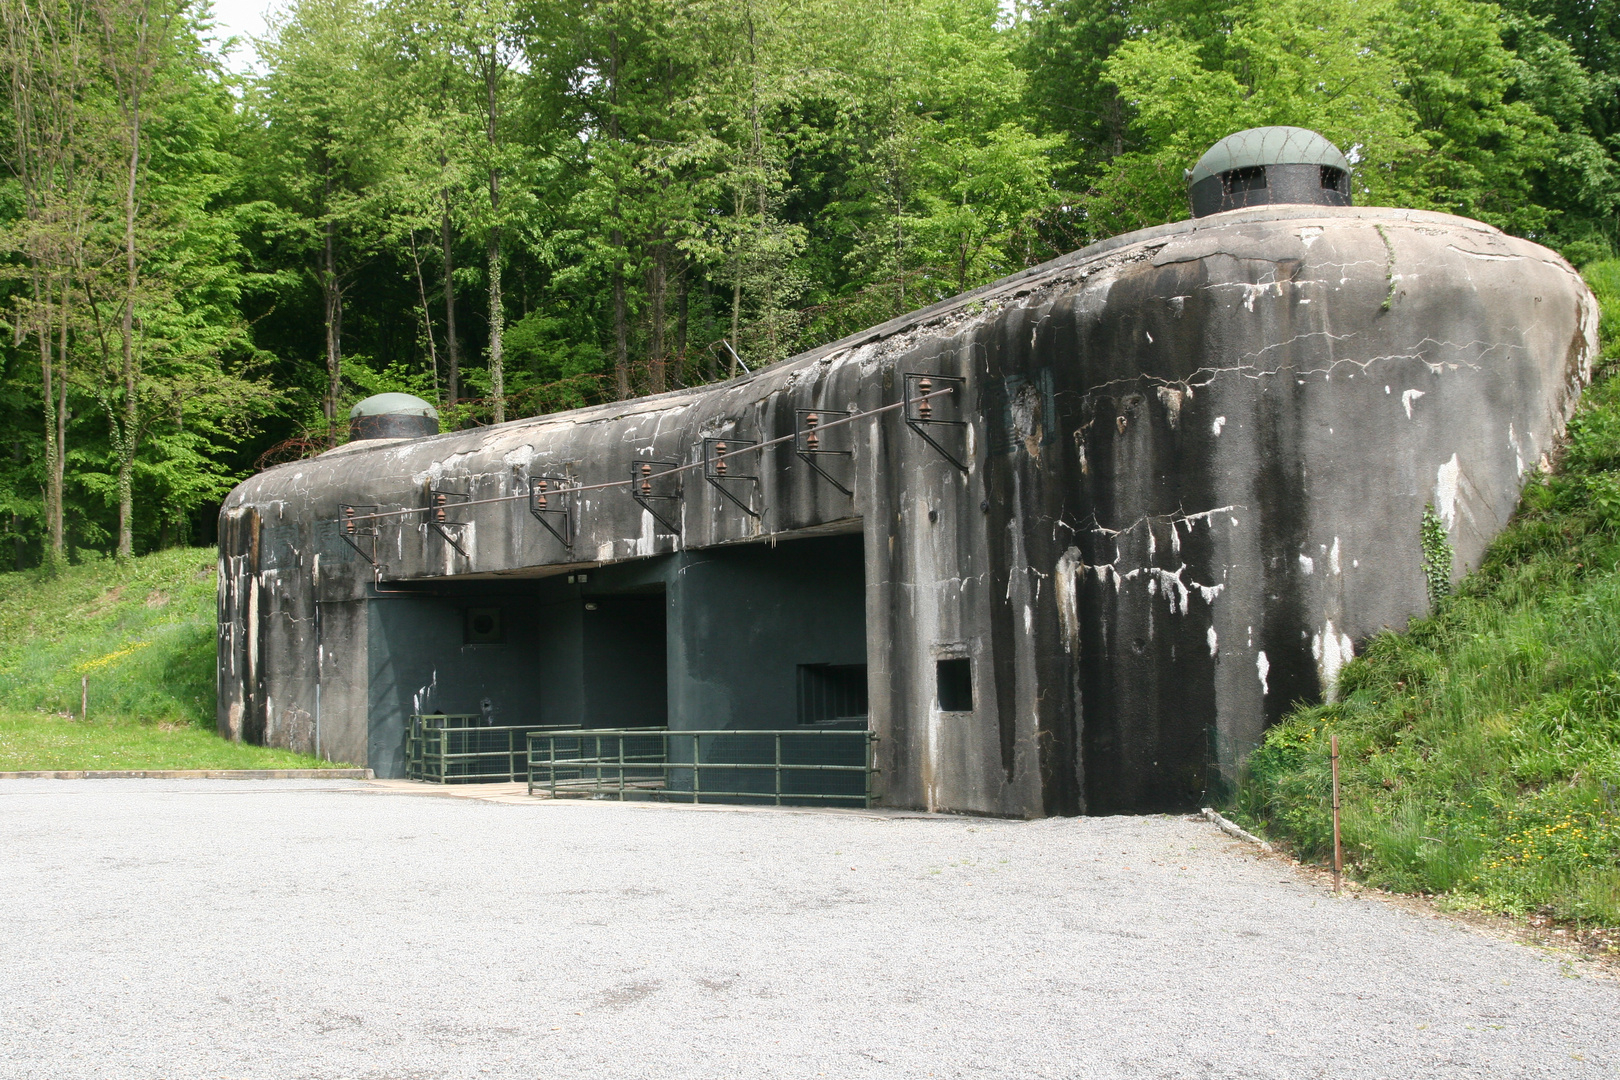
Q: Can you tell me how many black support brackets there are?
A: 7